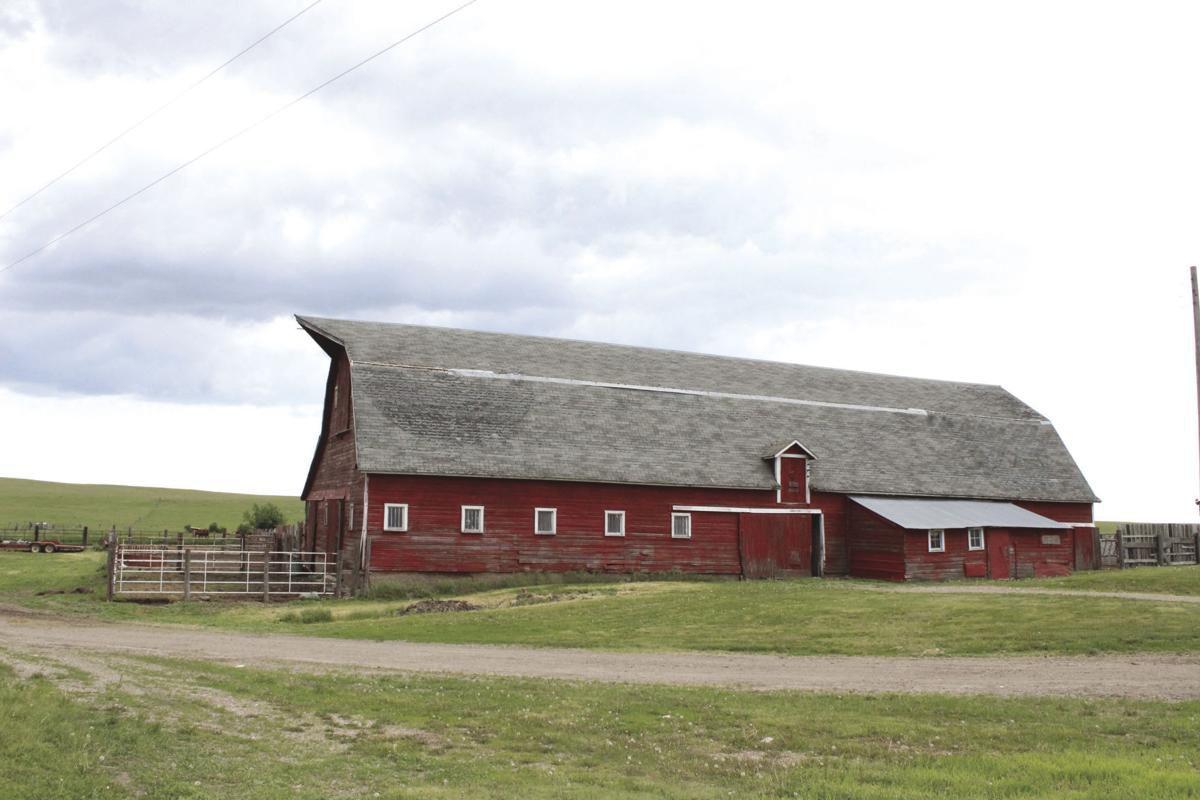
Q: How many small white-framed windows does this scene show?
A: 7